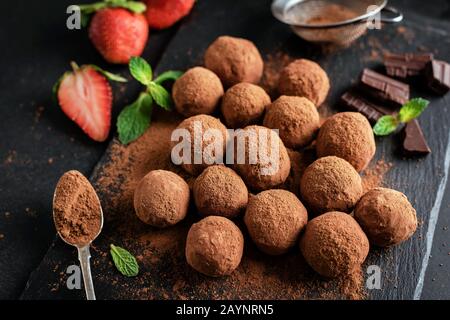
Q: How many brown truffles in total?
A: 15